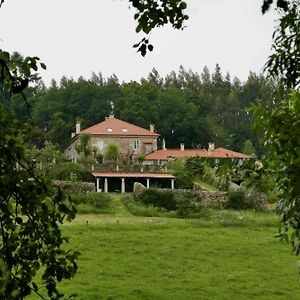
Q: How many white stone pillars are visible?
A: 5